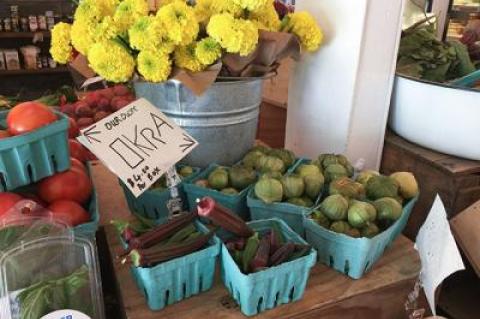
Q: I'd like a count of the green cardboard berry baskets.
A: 8